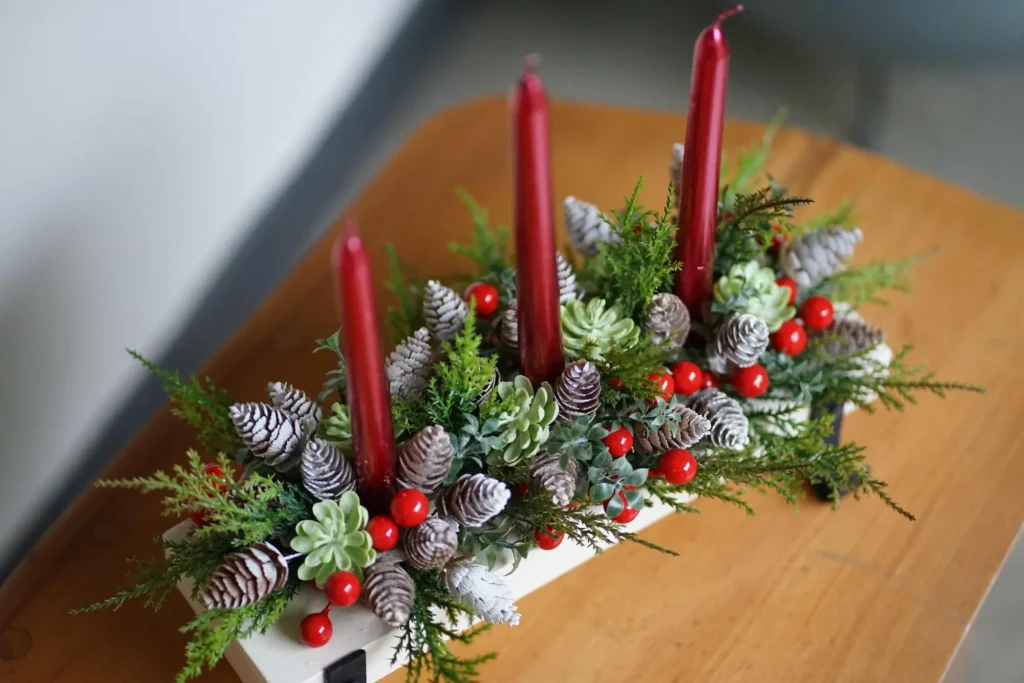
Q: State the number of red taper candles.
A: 3